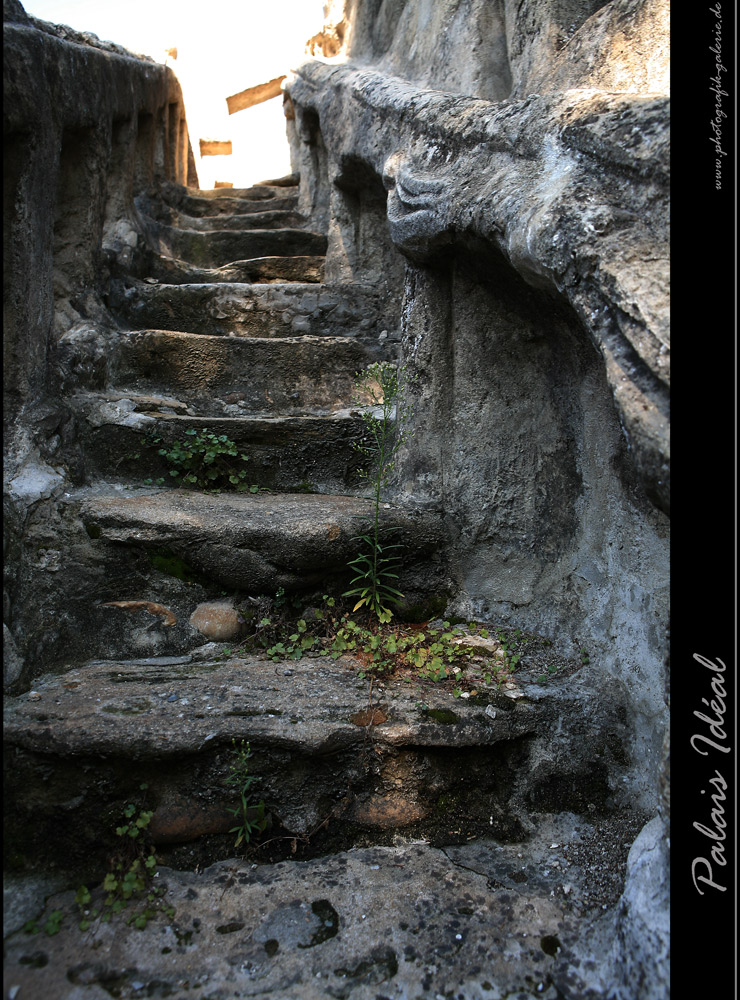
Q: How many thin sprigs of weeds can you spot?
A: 2